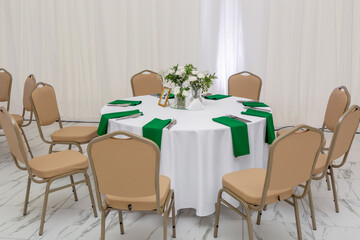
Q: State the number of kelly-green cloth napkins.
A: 8